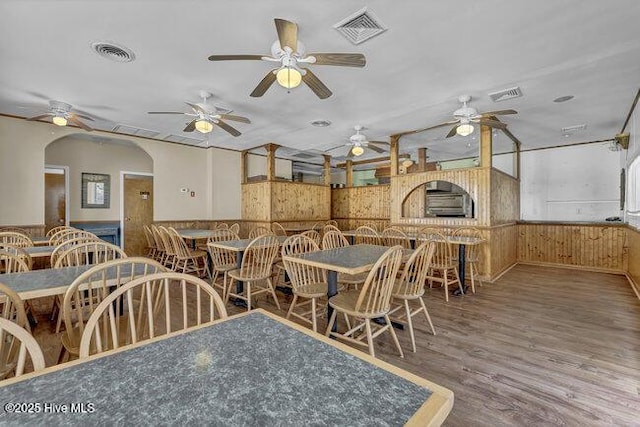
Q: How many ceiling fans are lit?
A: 5